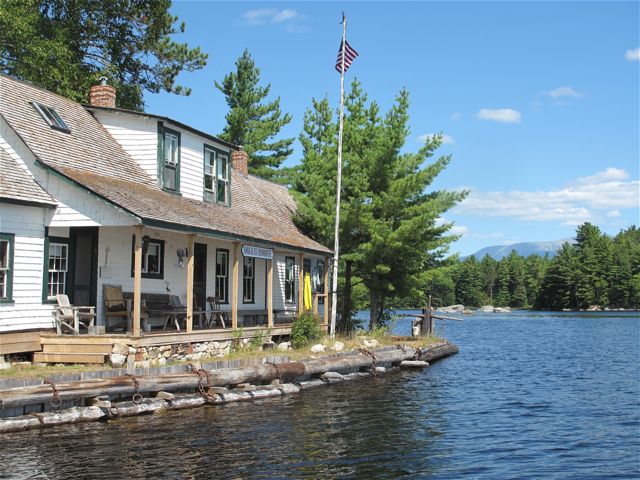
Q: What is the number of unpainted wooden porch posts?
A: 6